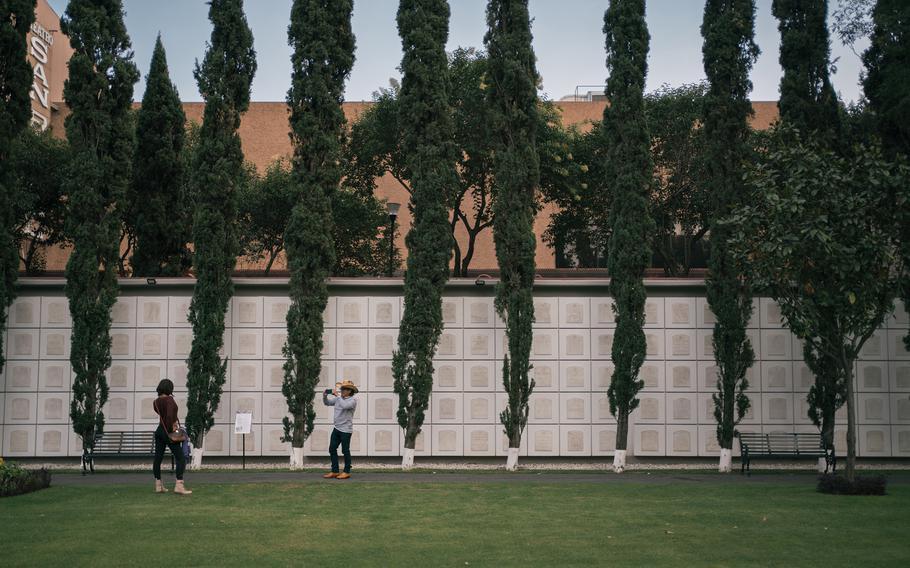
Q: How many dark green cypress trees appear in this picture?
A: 11